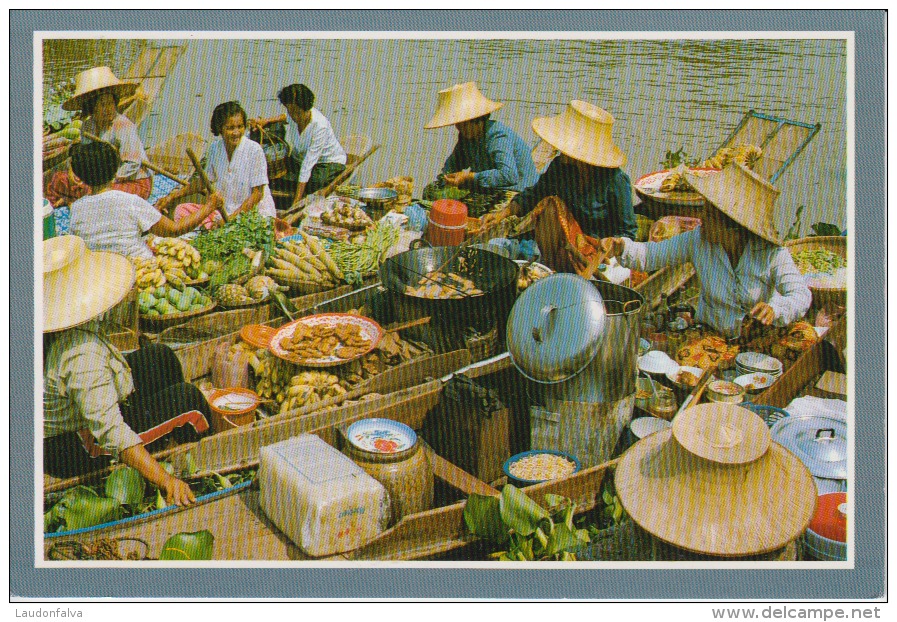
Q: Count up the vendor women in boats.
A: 9